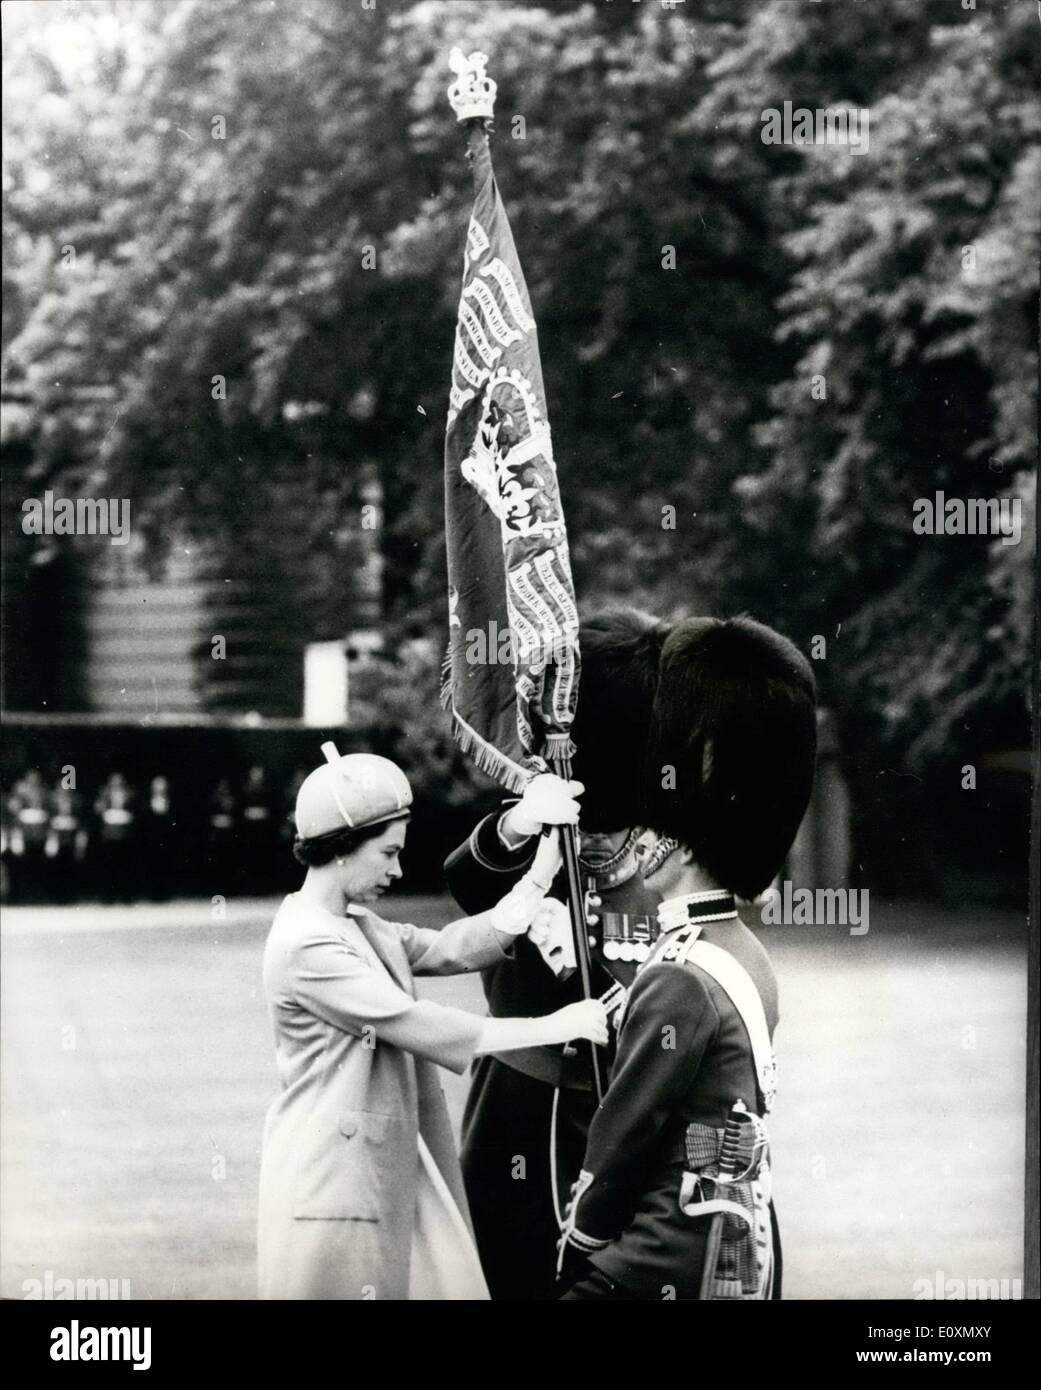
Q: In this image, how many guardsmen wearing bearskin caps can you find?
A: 2